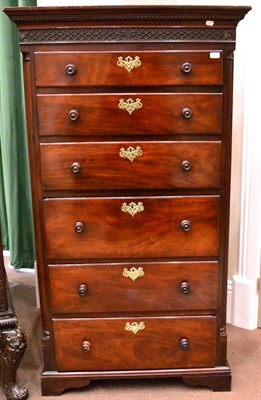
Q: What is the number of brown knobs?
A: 12